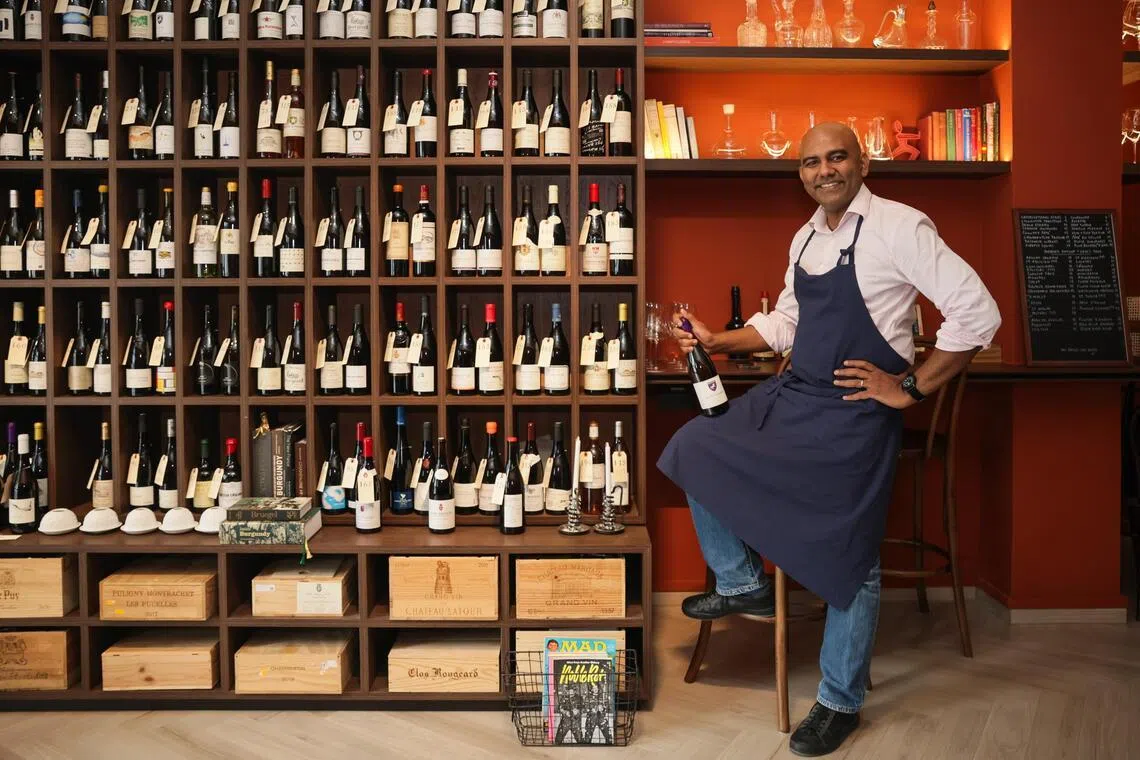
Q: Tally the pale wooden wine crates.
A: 10